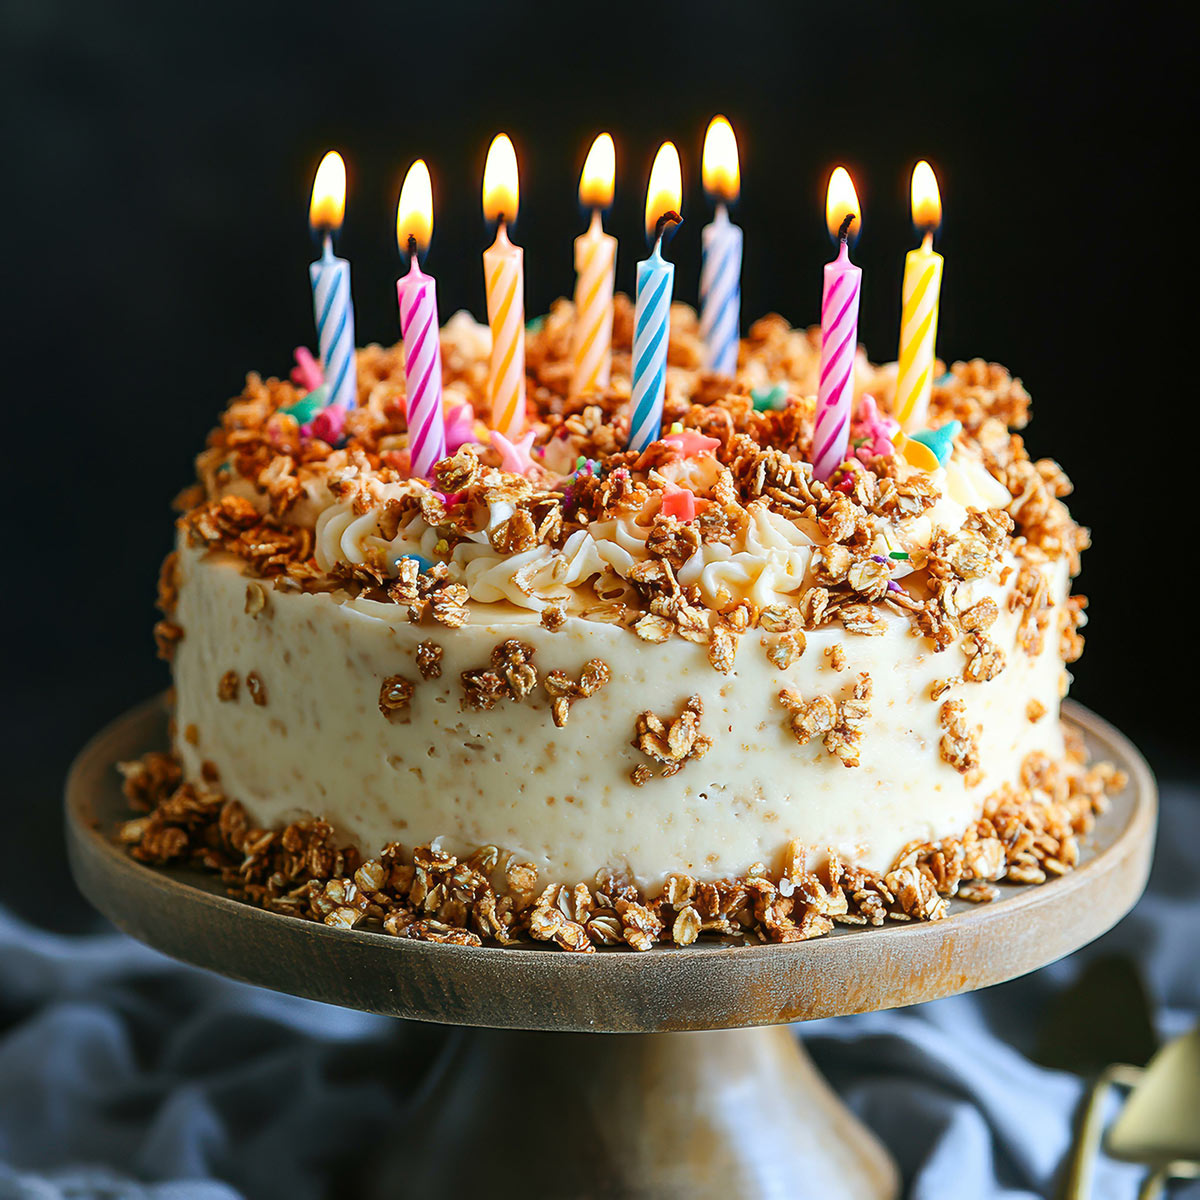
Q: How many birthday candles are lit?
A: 8